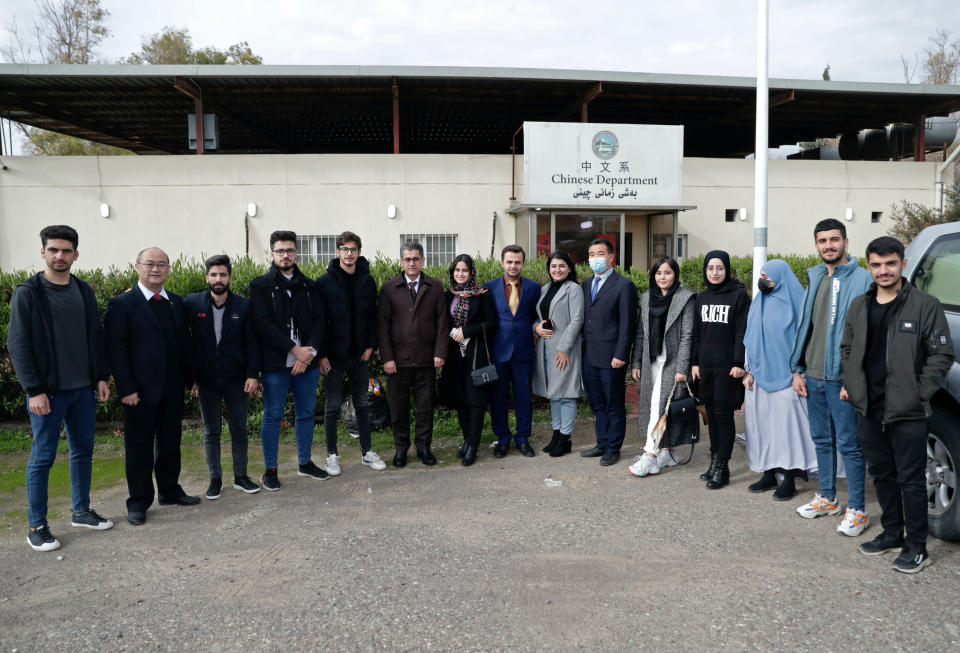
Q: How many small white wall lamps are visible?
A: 5